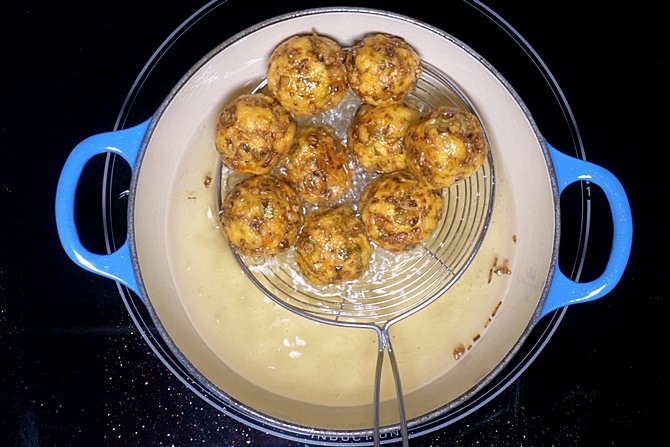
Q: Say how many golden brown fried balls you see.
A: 9